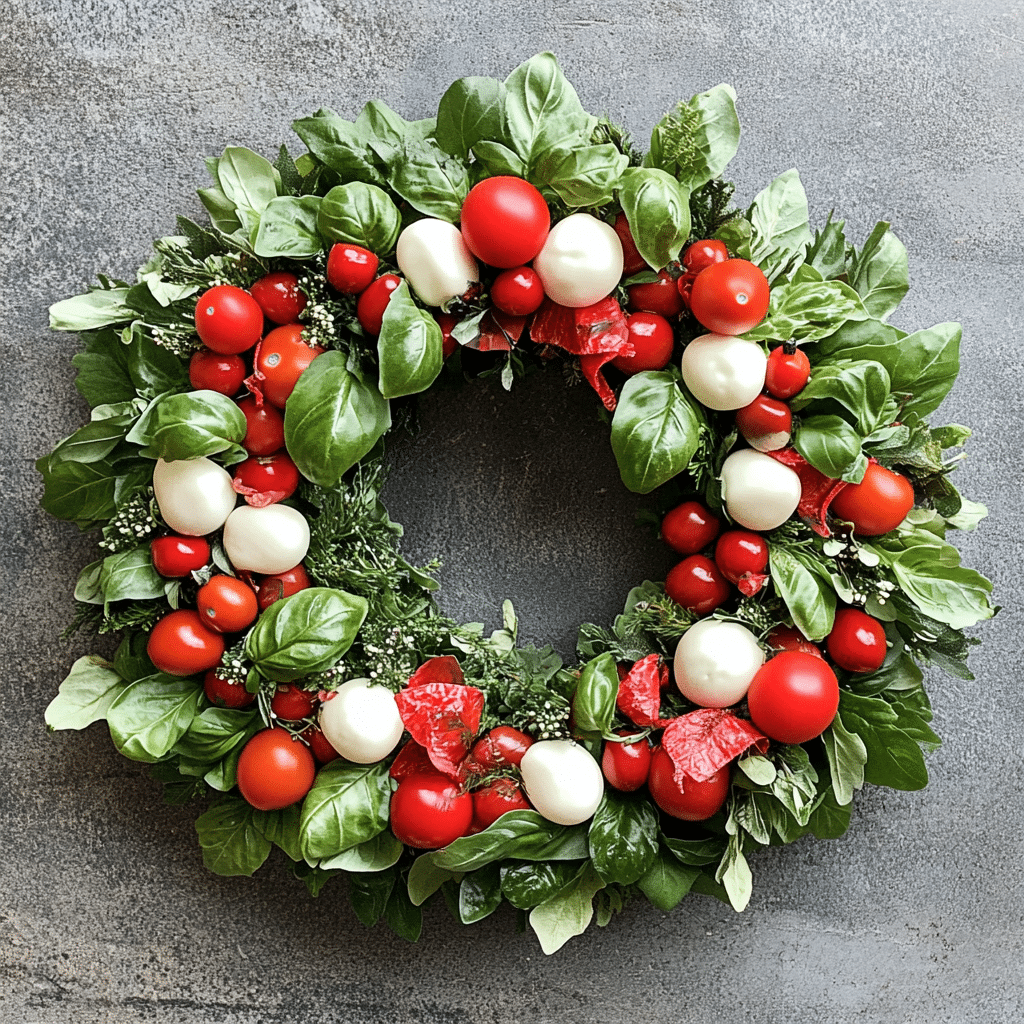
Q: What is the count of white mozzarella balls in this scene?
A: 9